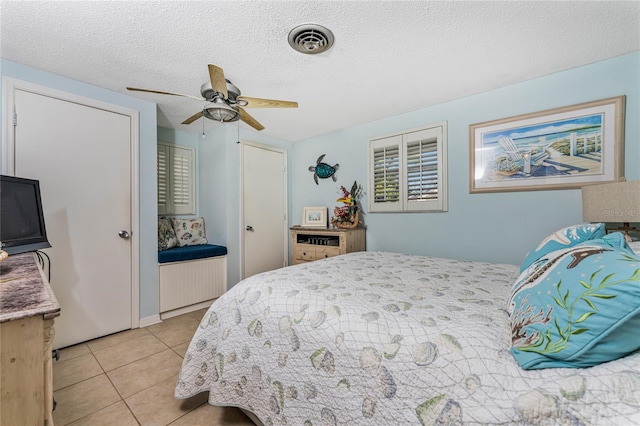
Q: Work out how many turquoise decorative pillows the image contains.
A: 2